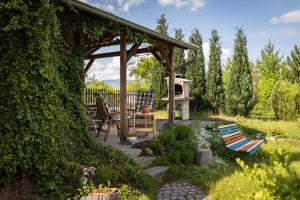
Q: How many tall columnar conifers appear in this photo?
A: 5